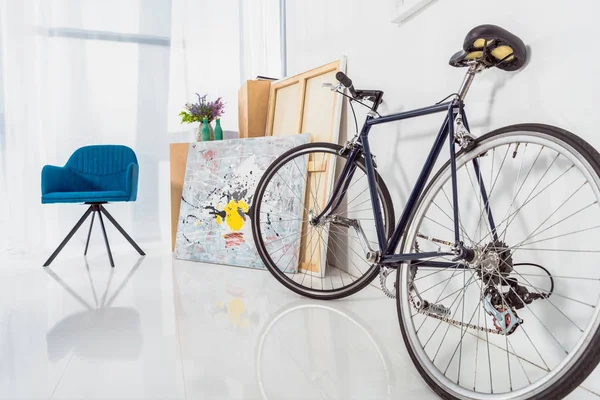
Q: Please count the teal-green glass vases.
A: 2